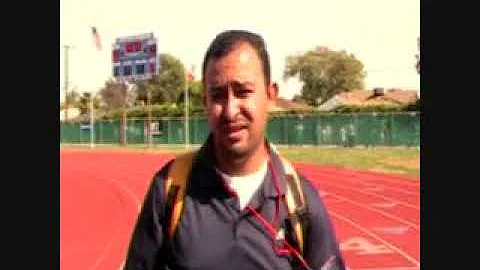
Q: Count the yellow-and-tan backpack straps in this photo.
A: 2